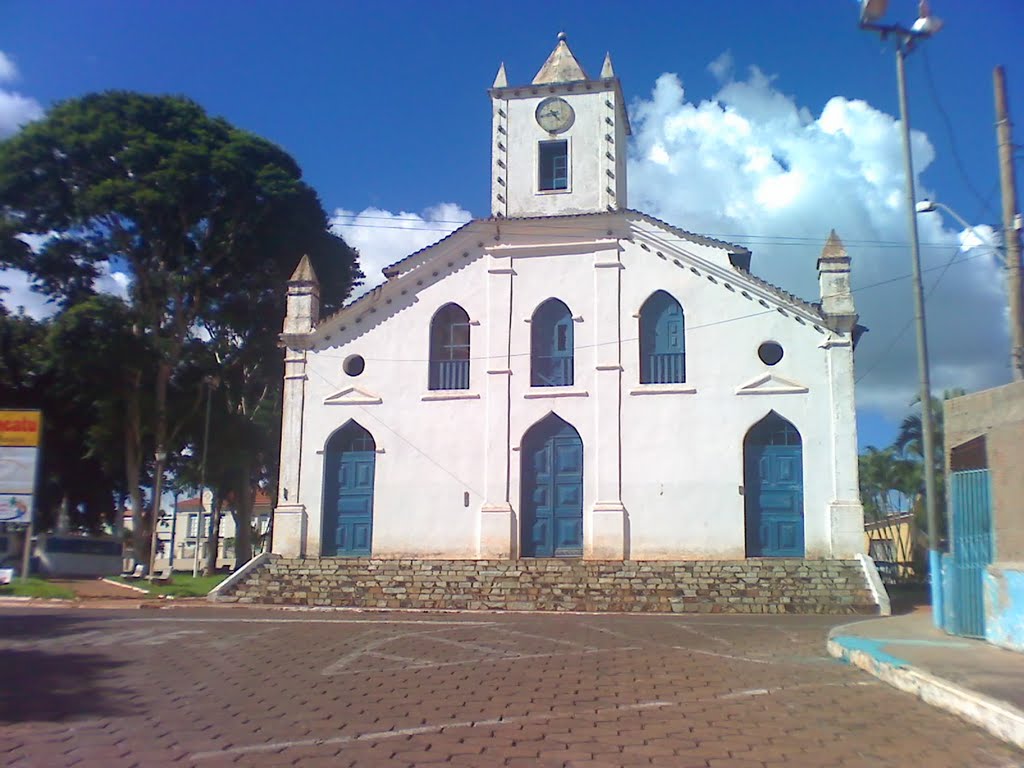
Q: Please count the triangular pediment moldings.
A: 2